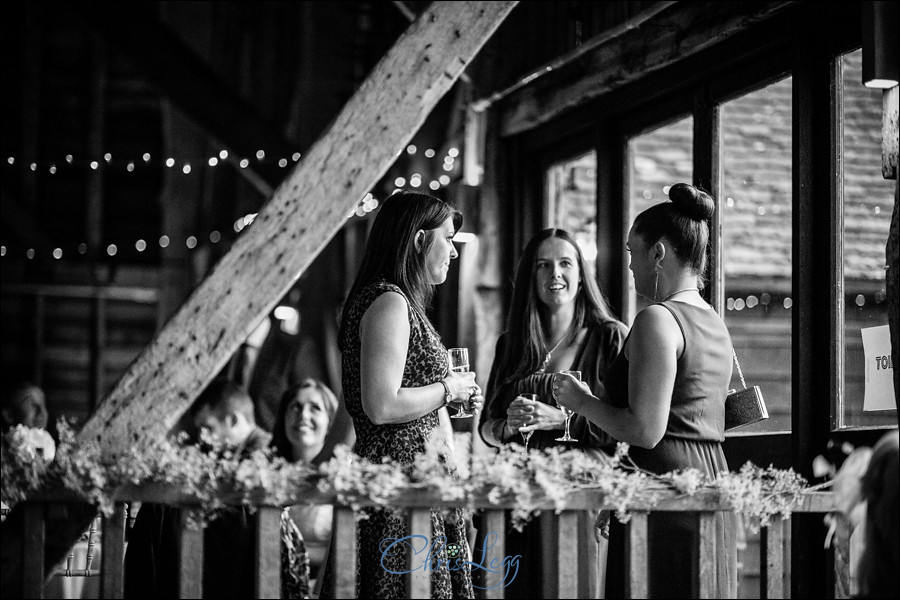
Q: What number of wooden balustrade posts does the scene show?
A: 12